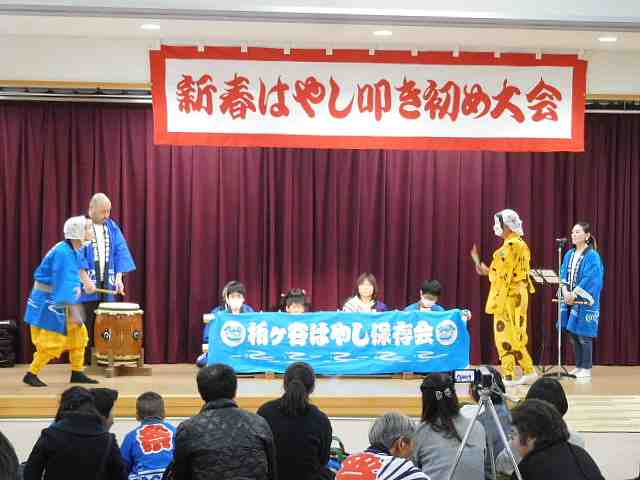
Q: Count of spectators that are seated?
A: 11